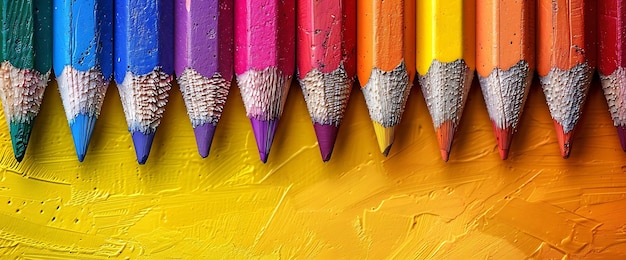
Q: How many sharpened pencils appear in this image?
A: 11